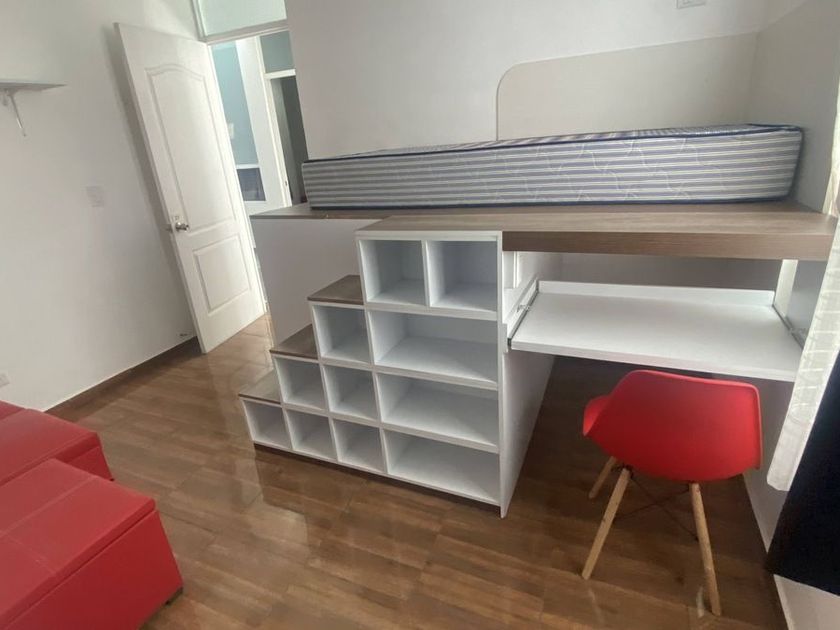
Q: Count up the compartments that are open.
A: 11